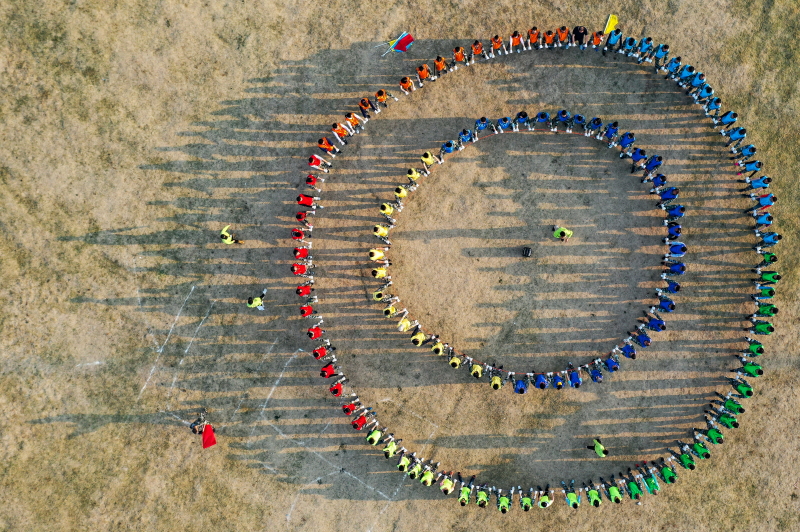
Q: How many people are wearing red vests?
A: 15